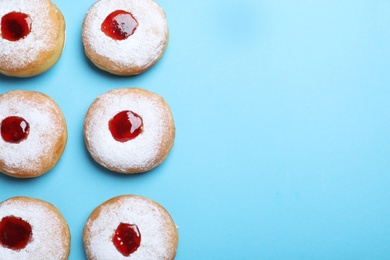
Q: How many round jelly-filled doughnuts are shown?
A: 6